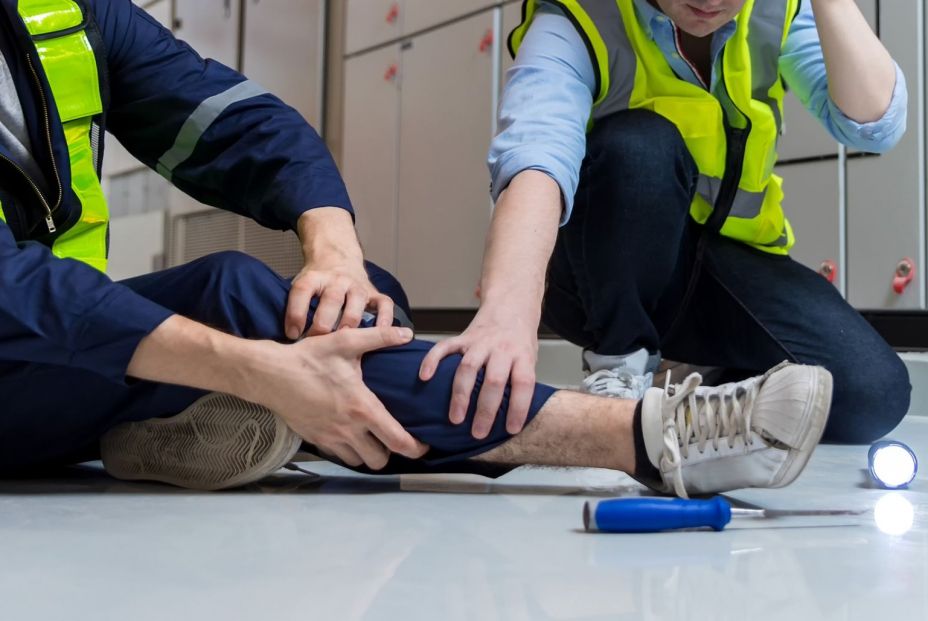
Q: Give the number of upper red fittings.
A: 3